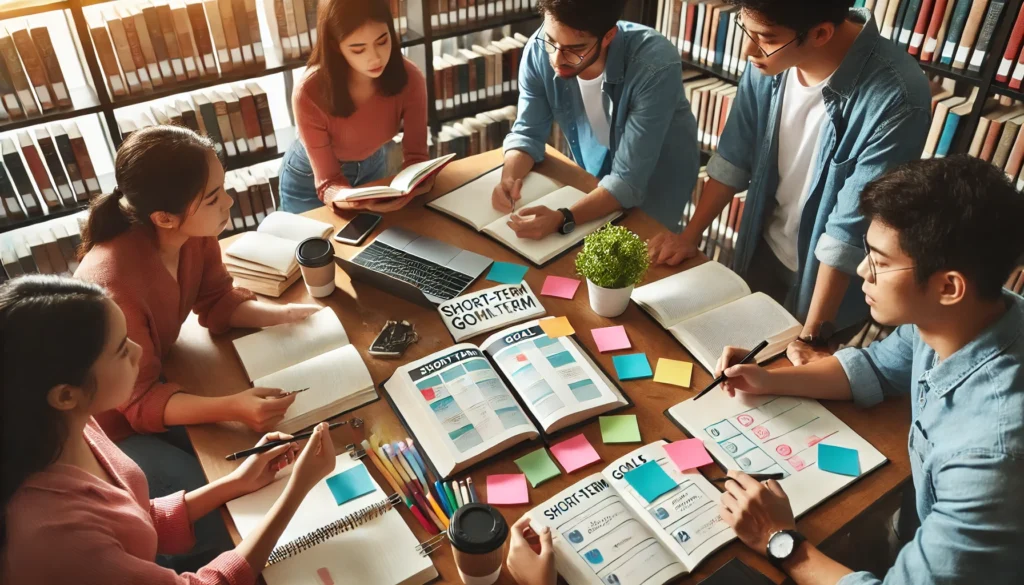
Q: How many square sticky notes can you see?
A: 14